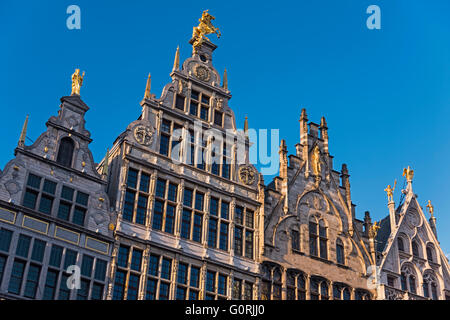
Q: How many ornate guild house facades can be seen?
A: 4